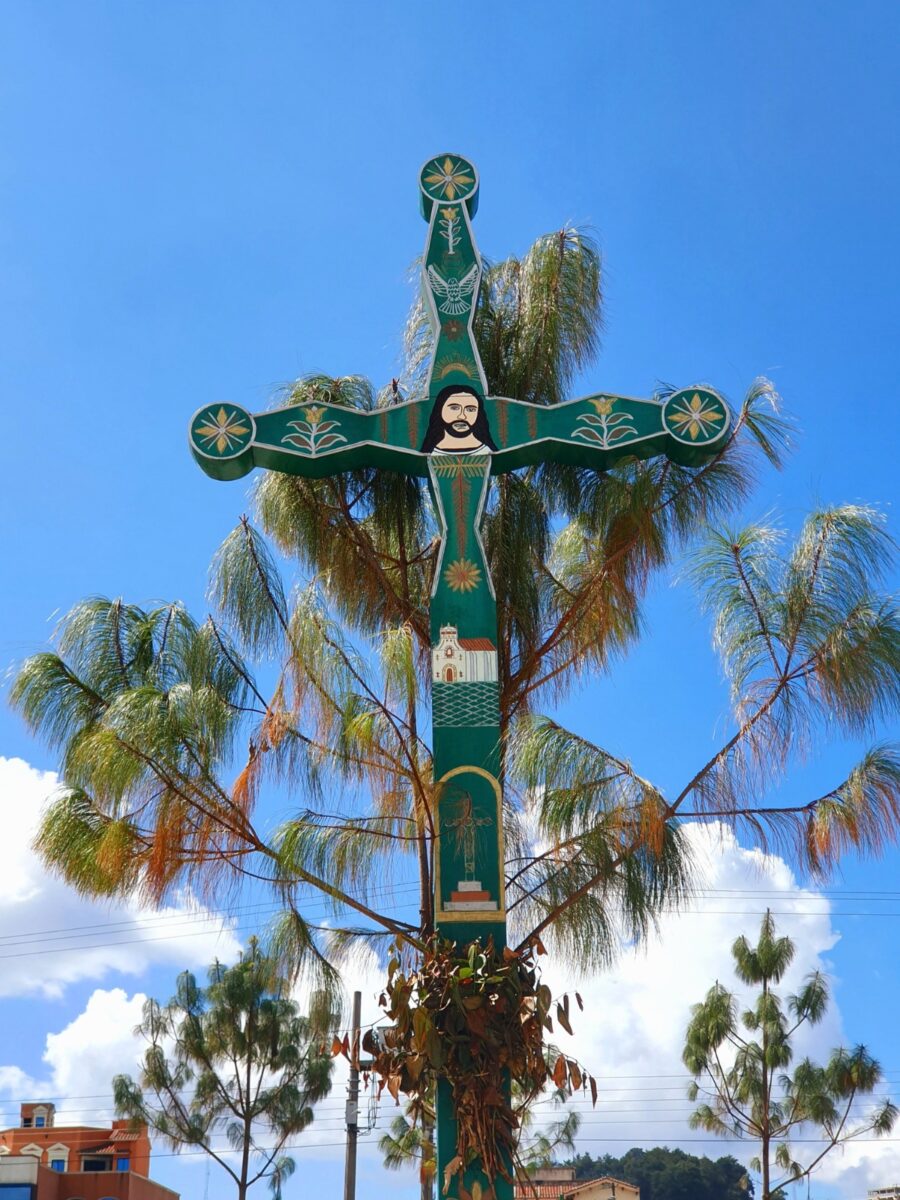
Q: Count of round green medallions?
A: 3